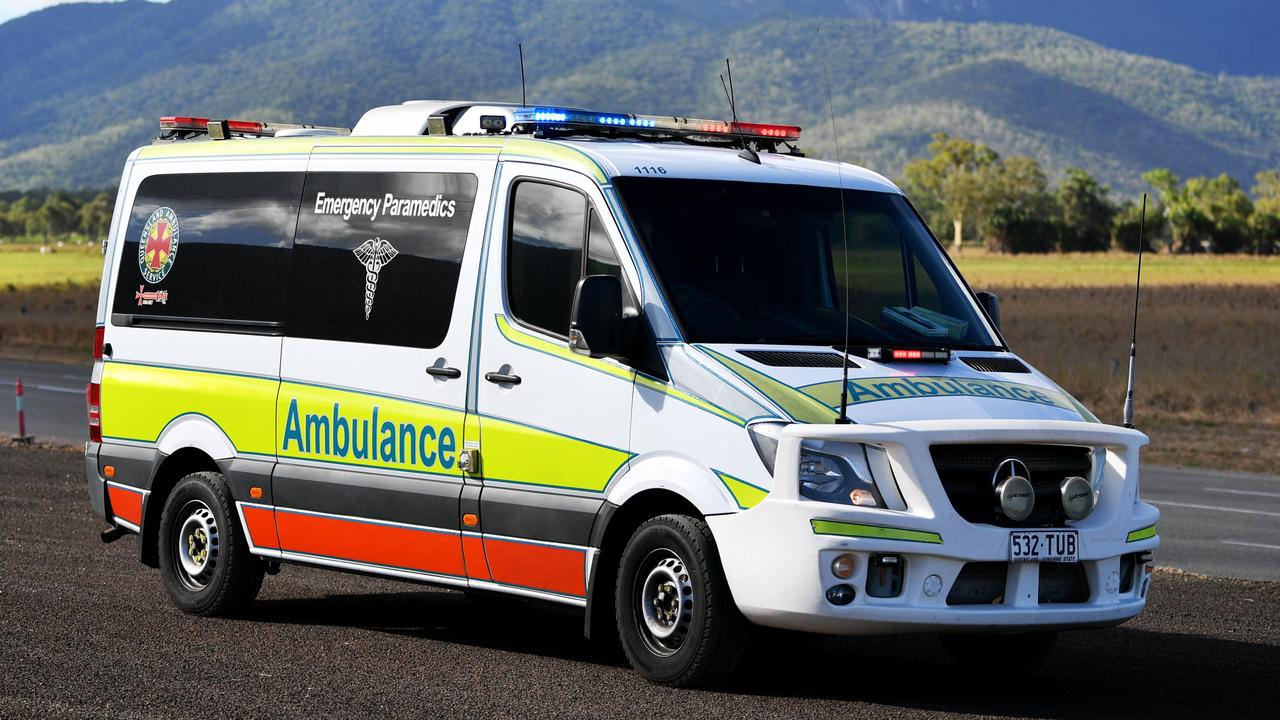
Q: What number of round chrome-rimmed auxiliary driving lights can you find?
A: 2